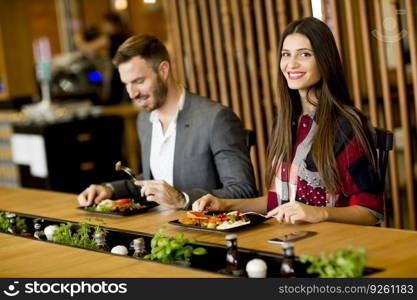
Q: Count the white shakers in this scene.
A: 3